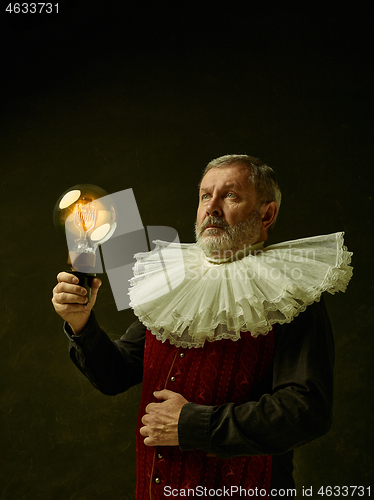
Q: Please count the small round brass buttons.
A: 4